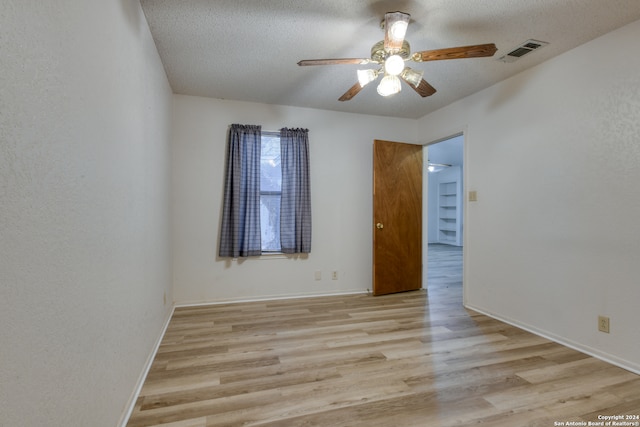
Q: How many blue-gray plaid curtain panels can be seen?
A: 2